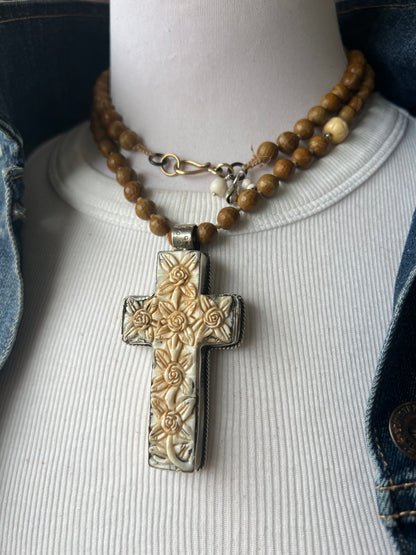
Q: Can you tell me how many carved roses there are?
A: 6